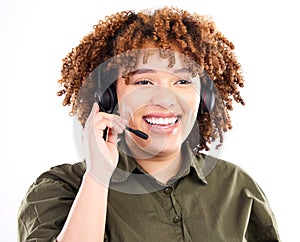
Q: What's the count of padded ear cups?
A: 2